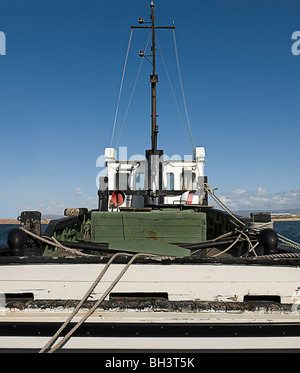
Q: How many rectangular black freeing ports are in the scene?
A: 3